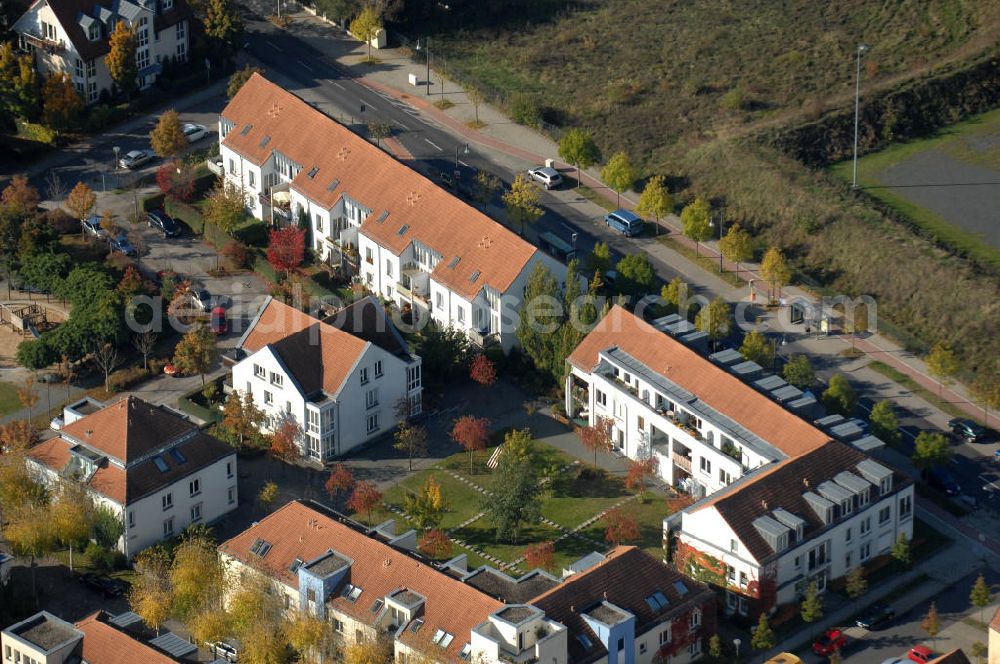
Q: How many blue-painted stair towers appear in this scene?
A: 2